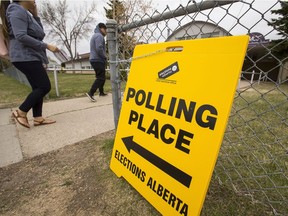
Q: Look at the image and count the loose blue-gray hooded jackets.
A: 1